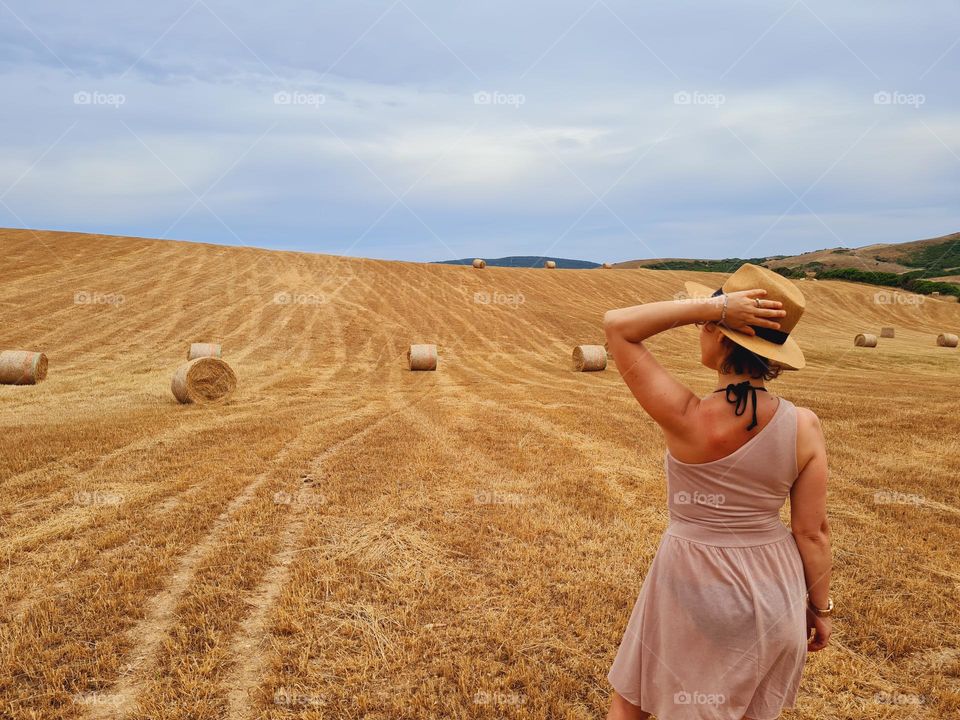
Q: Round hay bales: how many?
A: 11